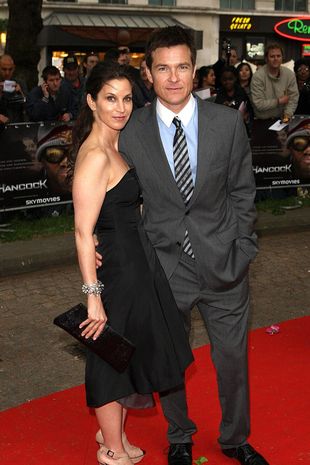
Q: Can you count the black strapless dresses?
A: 1